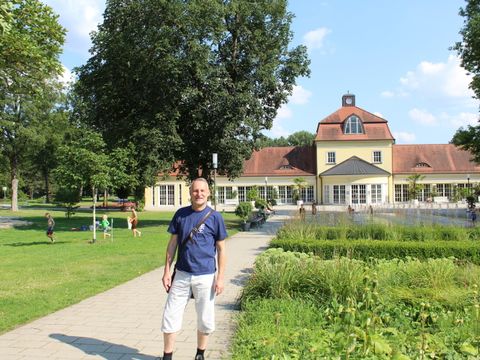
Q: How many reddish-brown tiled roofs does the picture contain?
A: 3